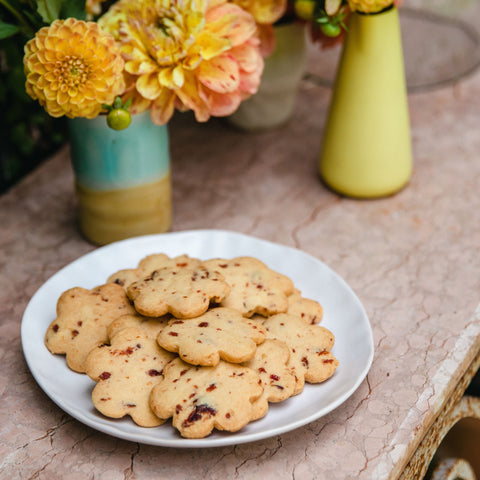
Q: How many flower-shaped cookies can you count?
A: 11